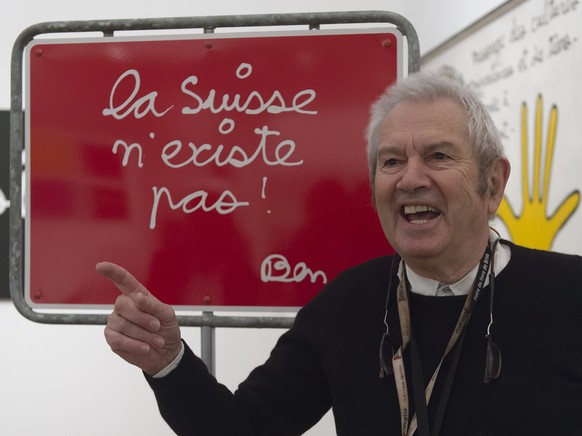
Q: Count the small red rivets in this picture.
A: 5